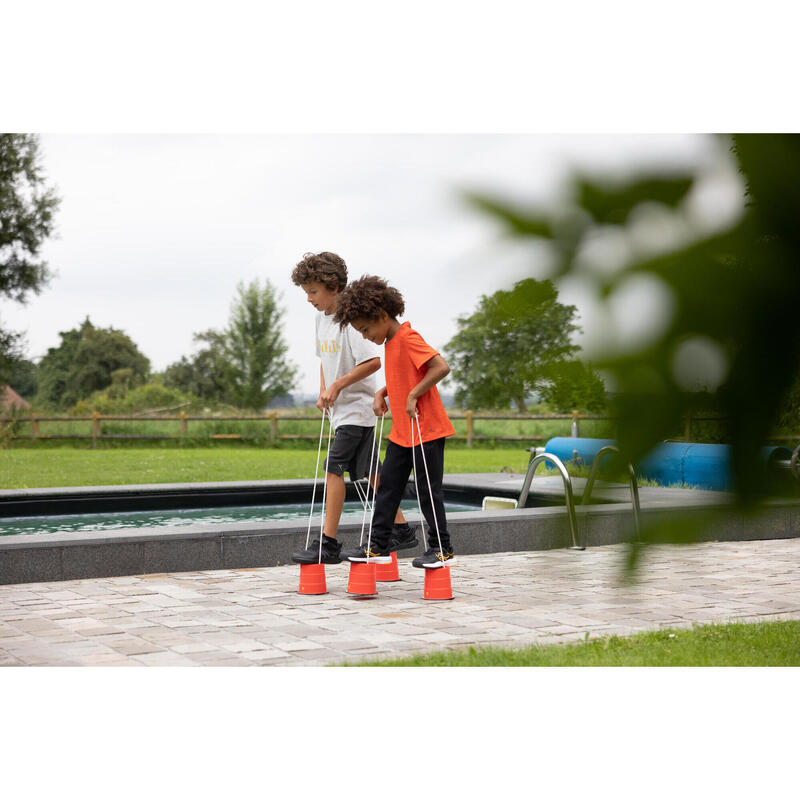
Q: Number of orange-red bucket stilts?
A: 4